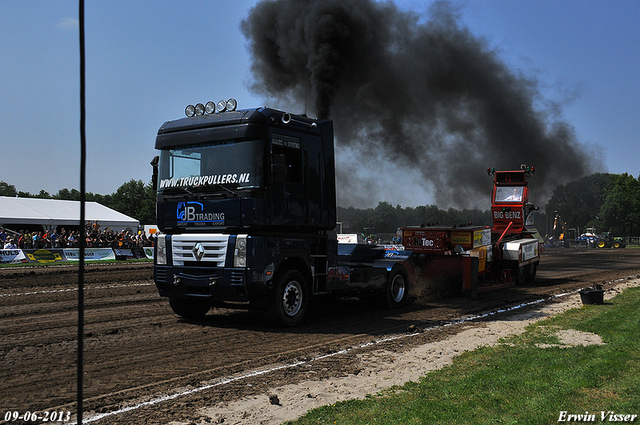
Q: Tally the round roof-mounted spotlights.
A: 5